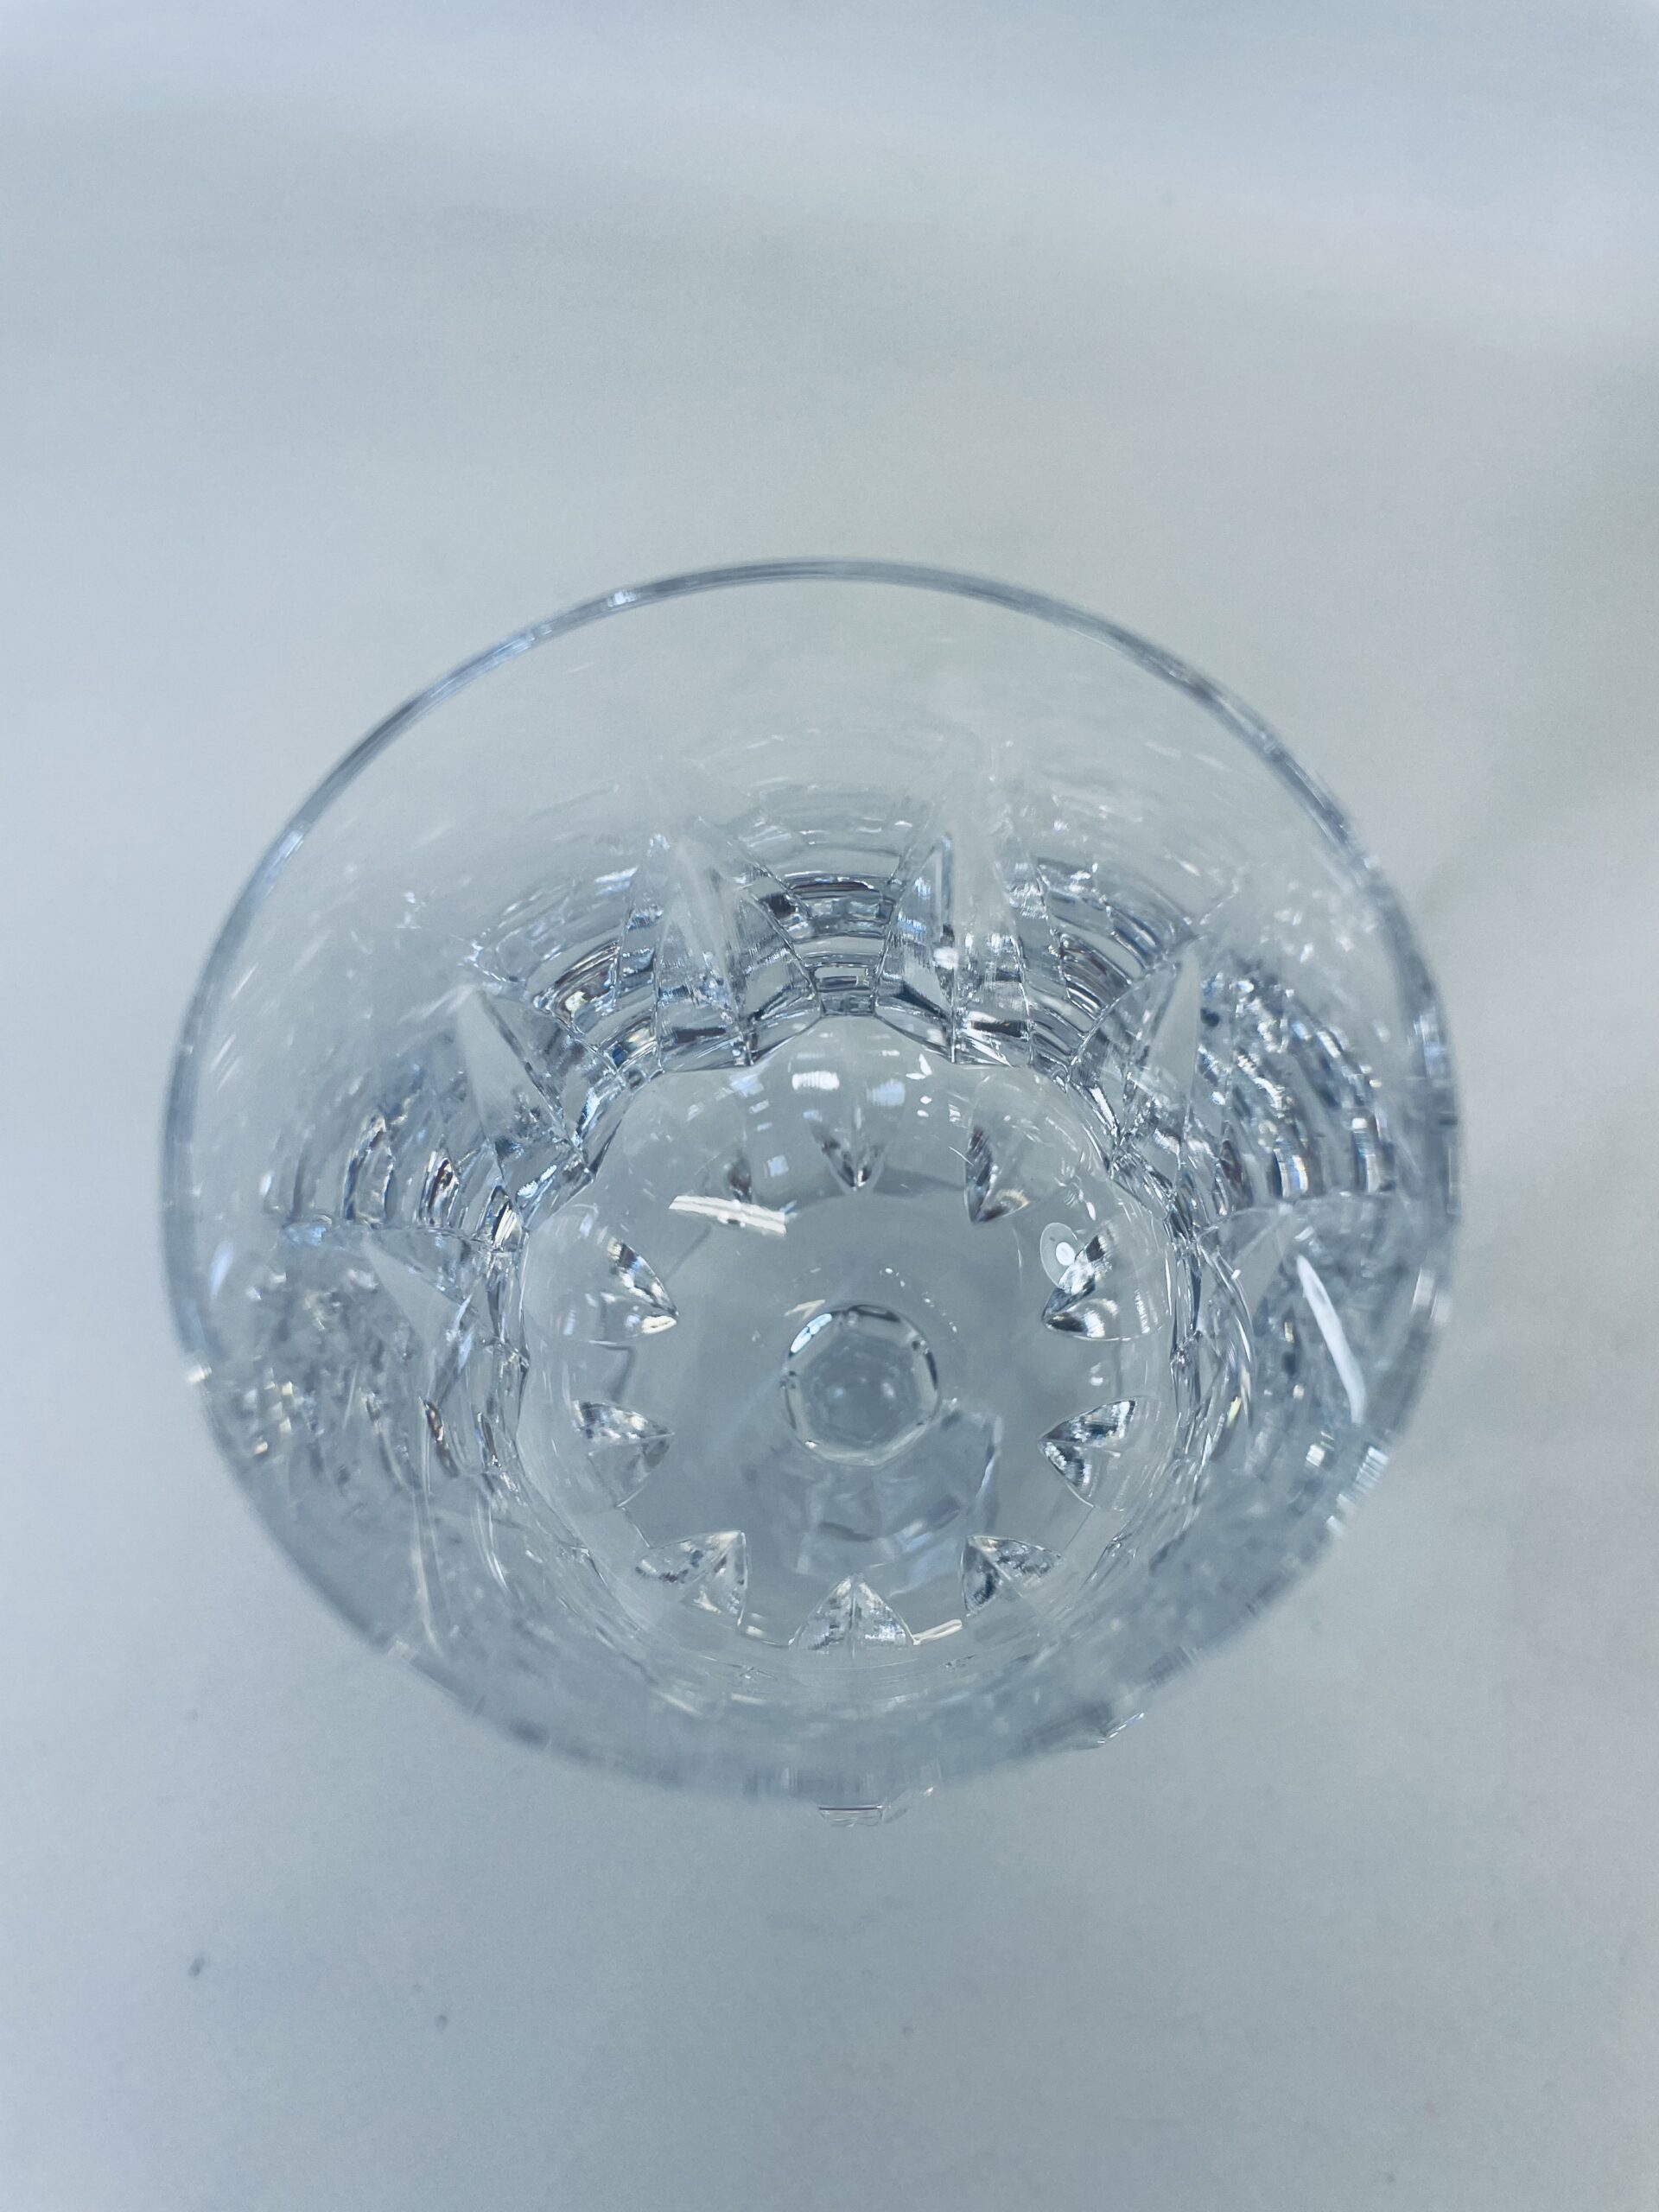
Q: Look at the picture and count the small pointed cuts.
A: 10